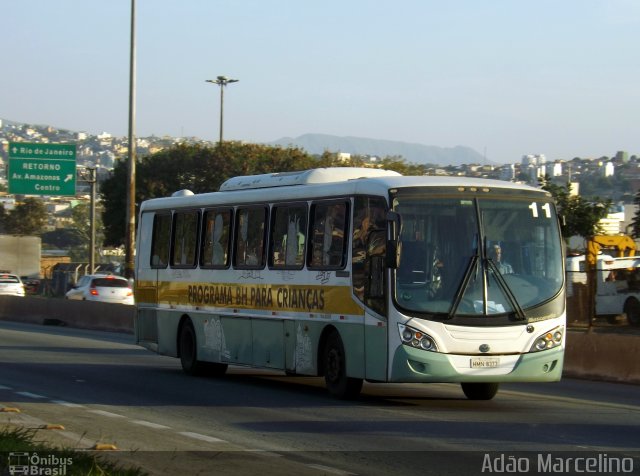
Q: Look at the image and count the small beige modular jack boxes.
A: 0